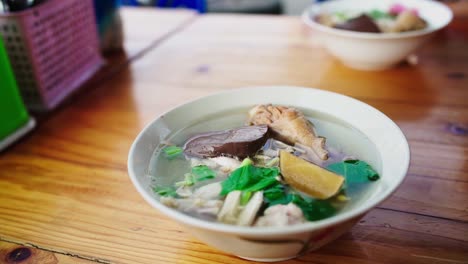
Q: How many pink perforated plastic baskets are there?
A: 1